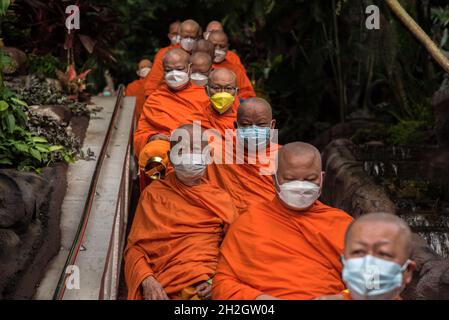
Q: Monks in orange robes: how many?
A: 13